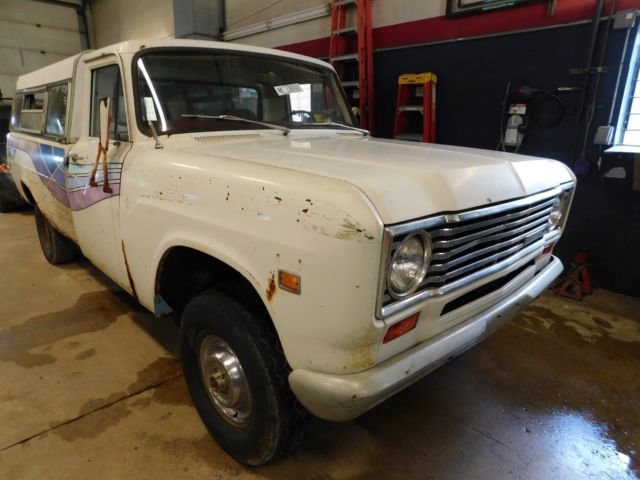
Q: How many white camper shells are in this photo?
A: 1